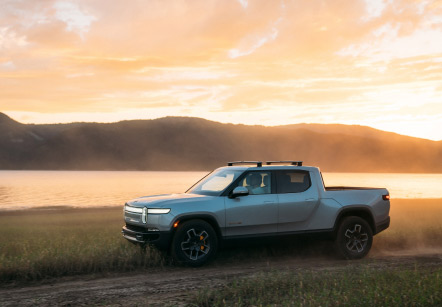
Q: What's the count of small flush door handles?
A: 2